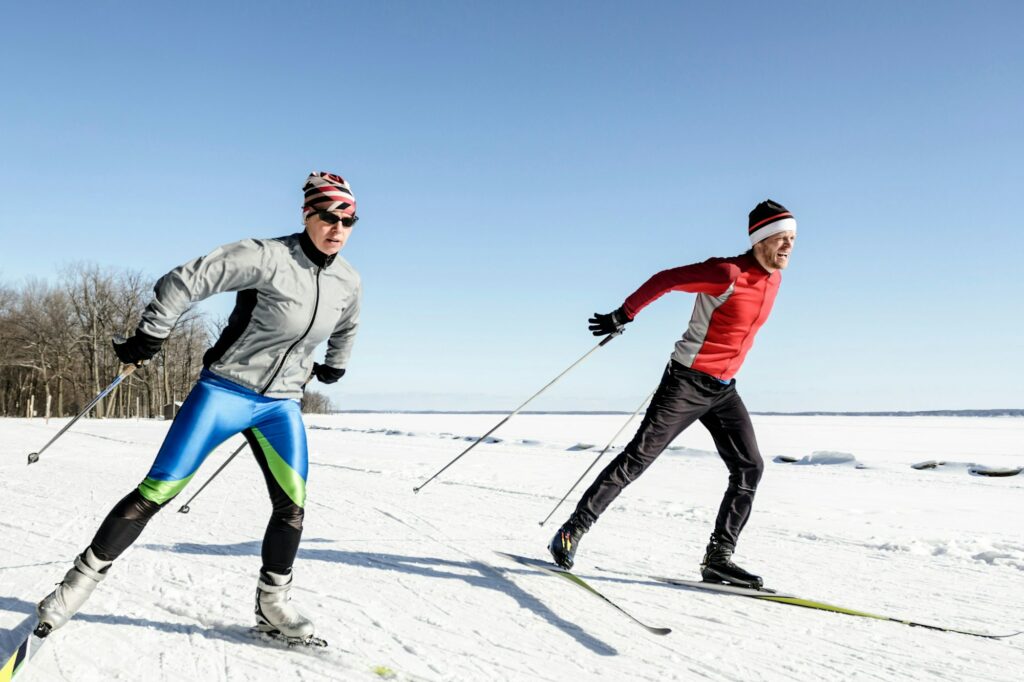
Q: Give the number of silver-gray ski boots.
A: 2